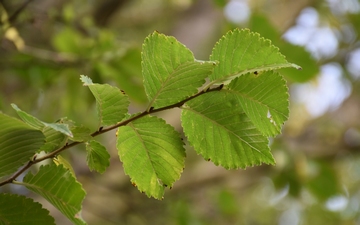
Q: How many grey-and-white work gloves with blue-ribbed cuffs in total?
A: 0